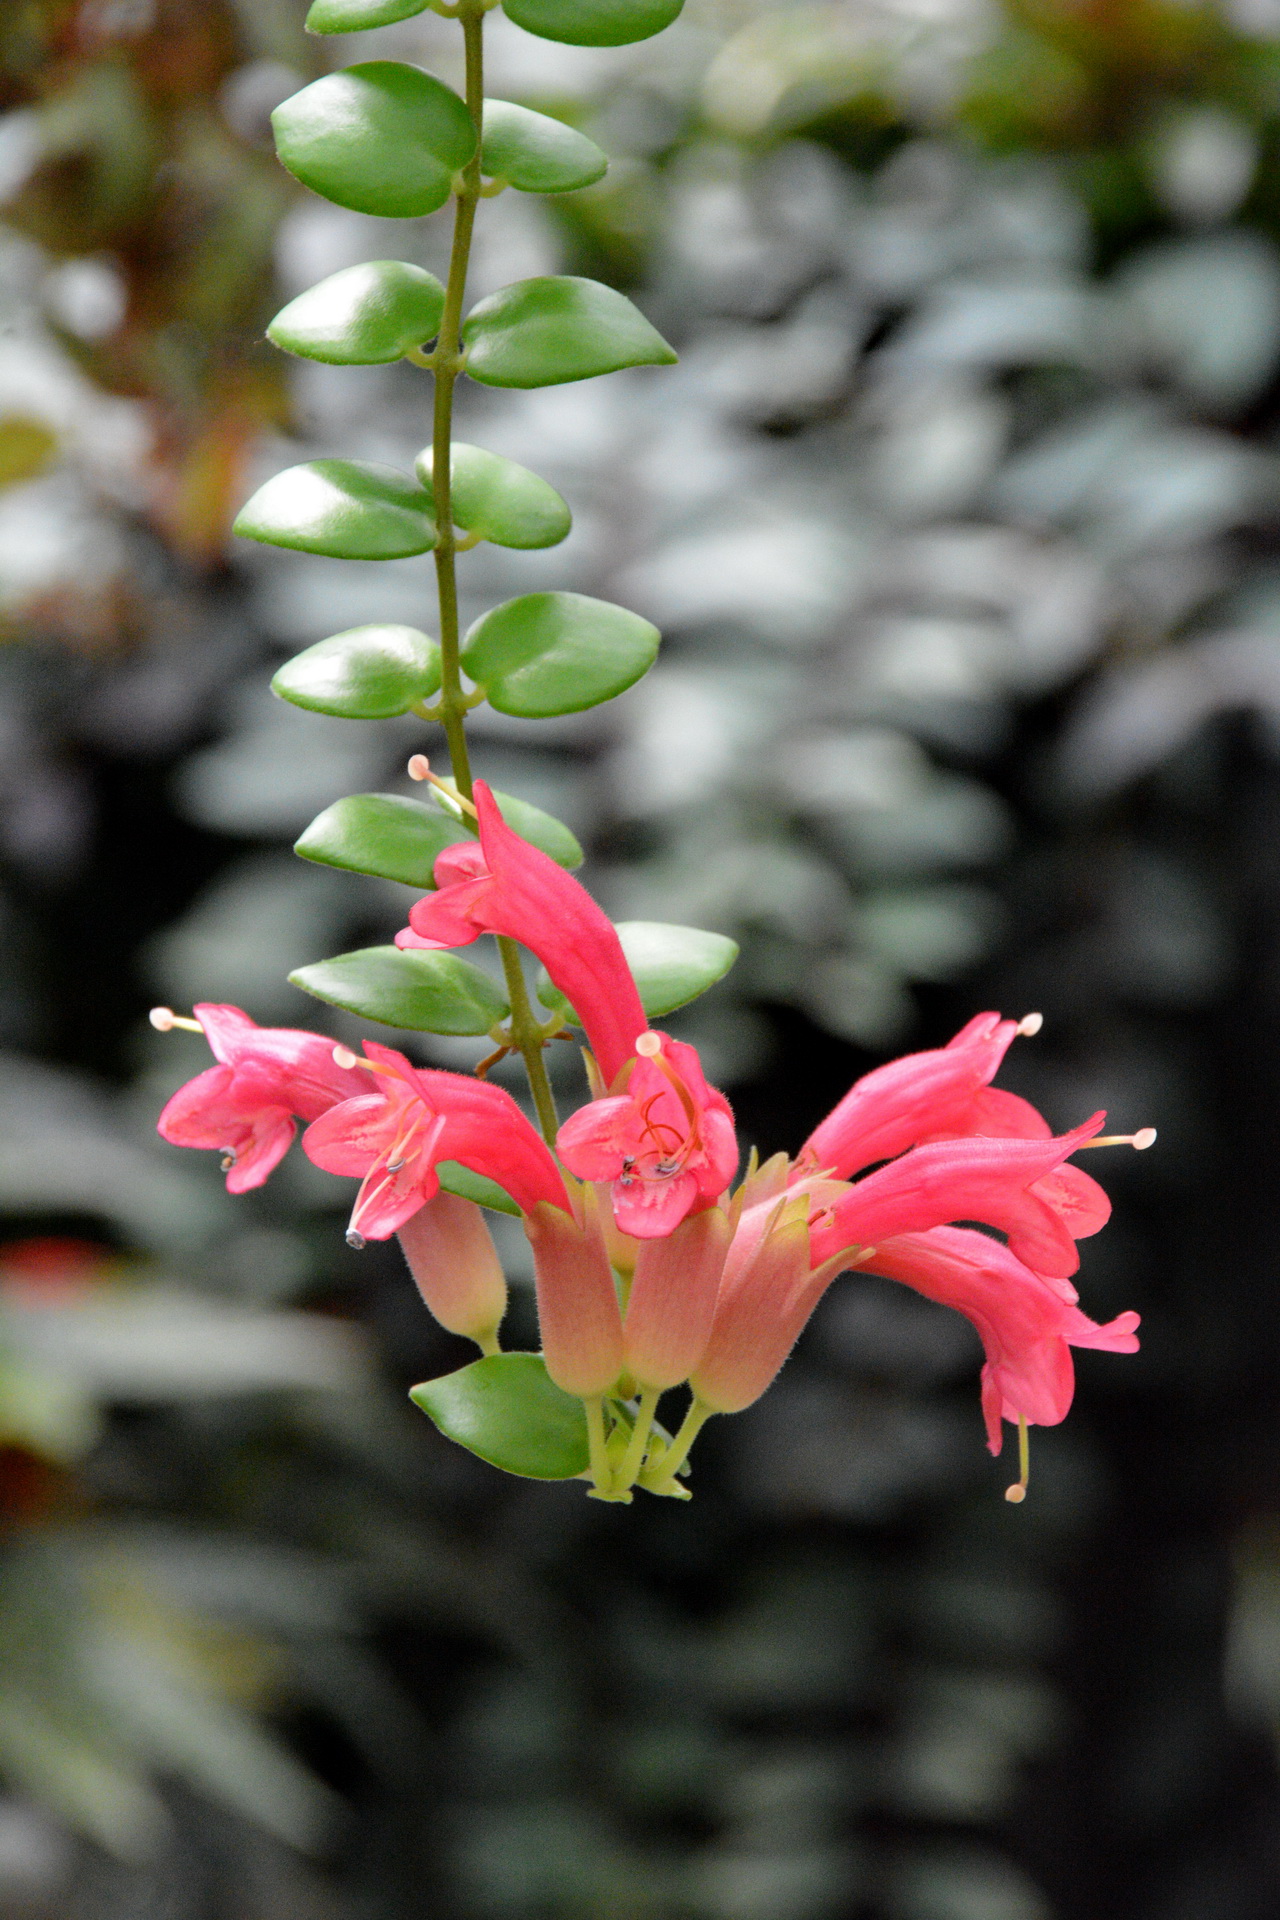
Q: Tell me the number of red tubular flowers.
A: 7